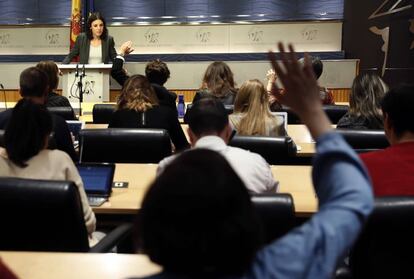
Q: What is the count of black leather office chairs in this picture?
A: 11